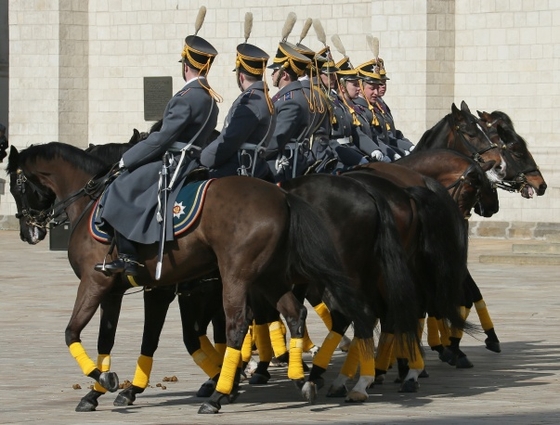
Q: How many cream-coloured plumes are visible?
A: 8